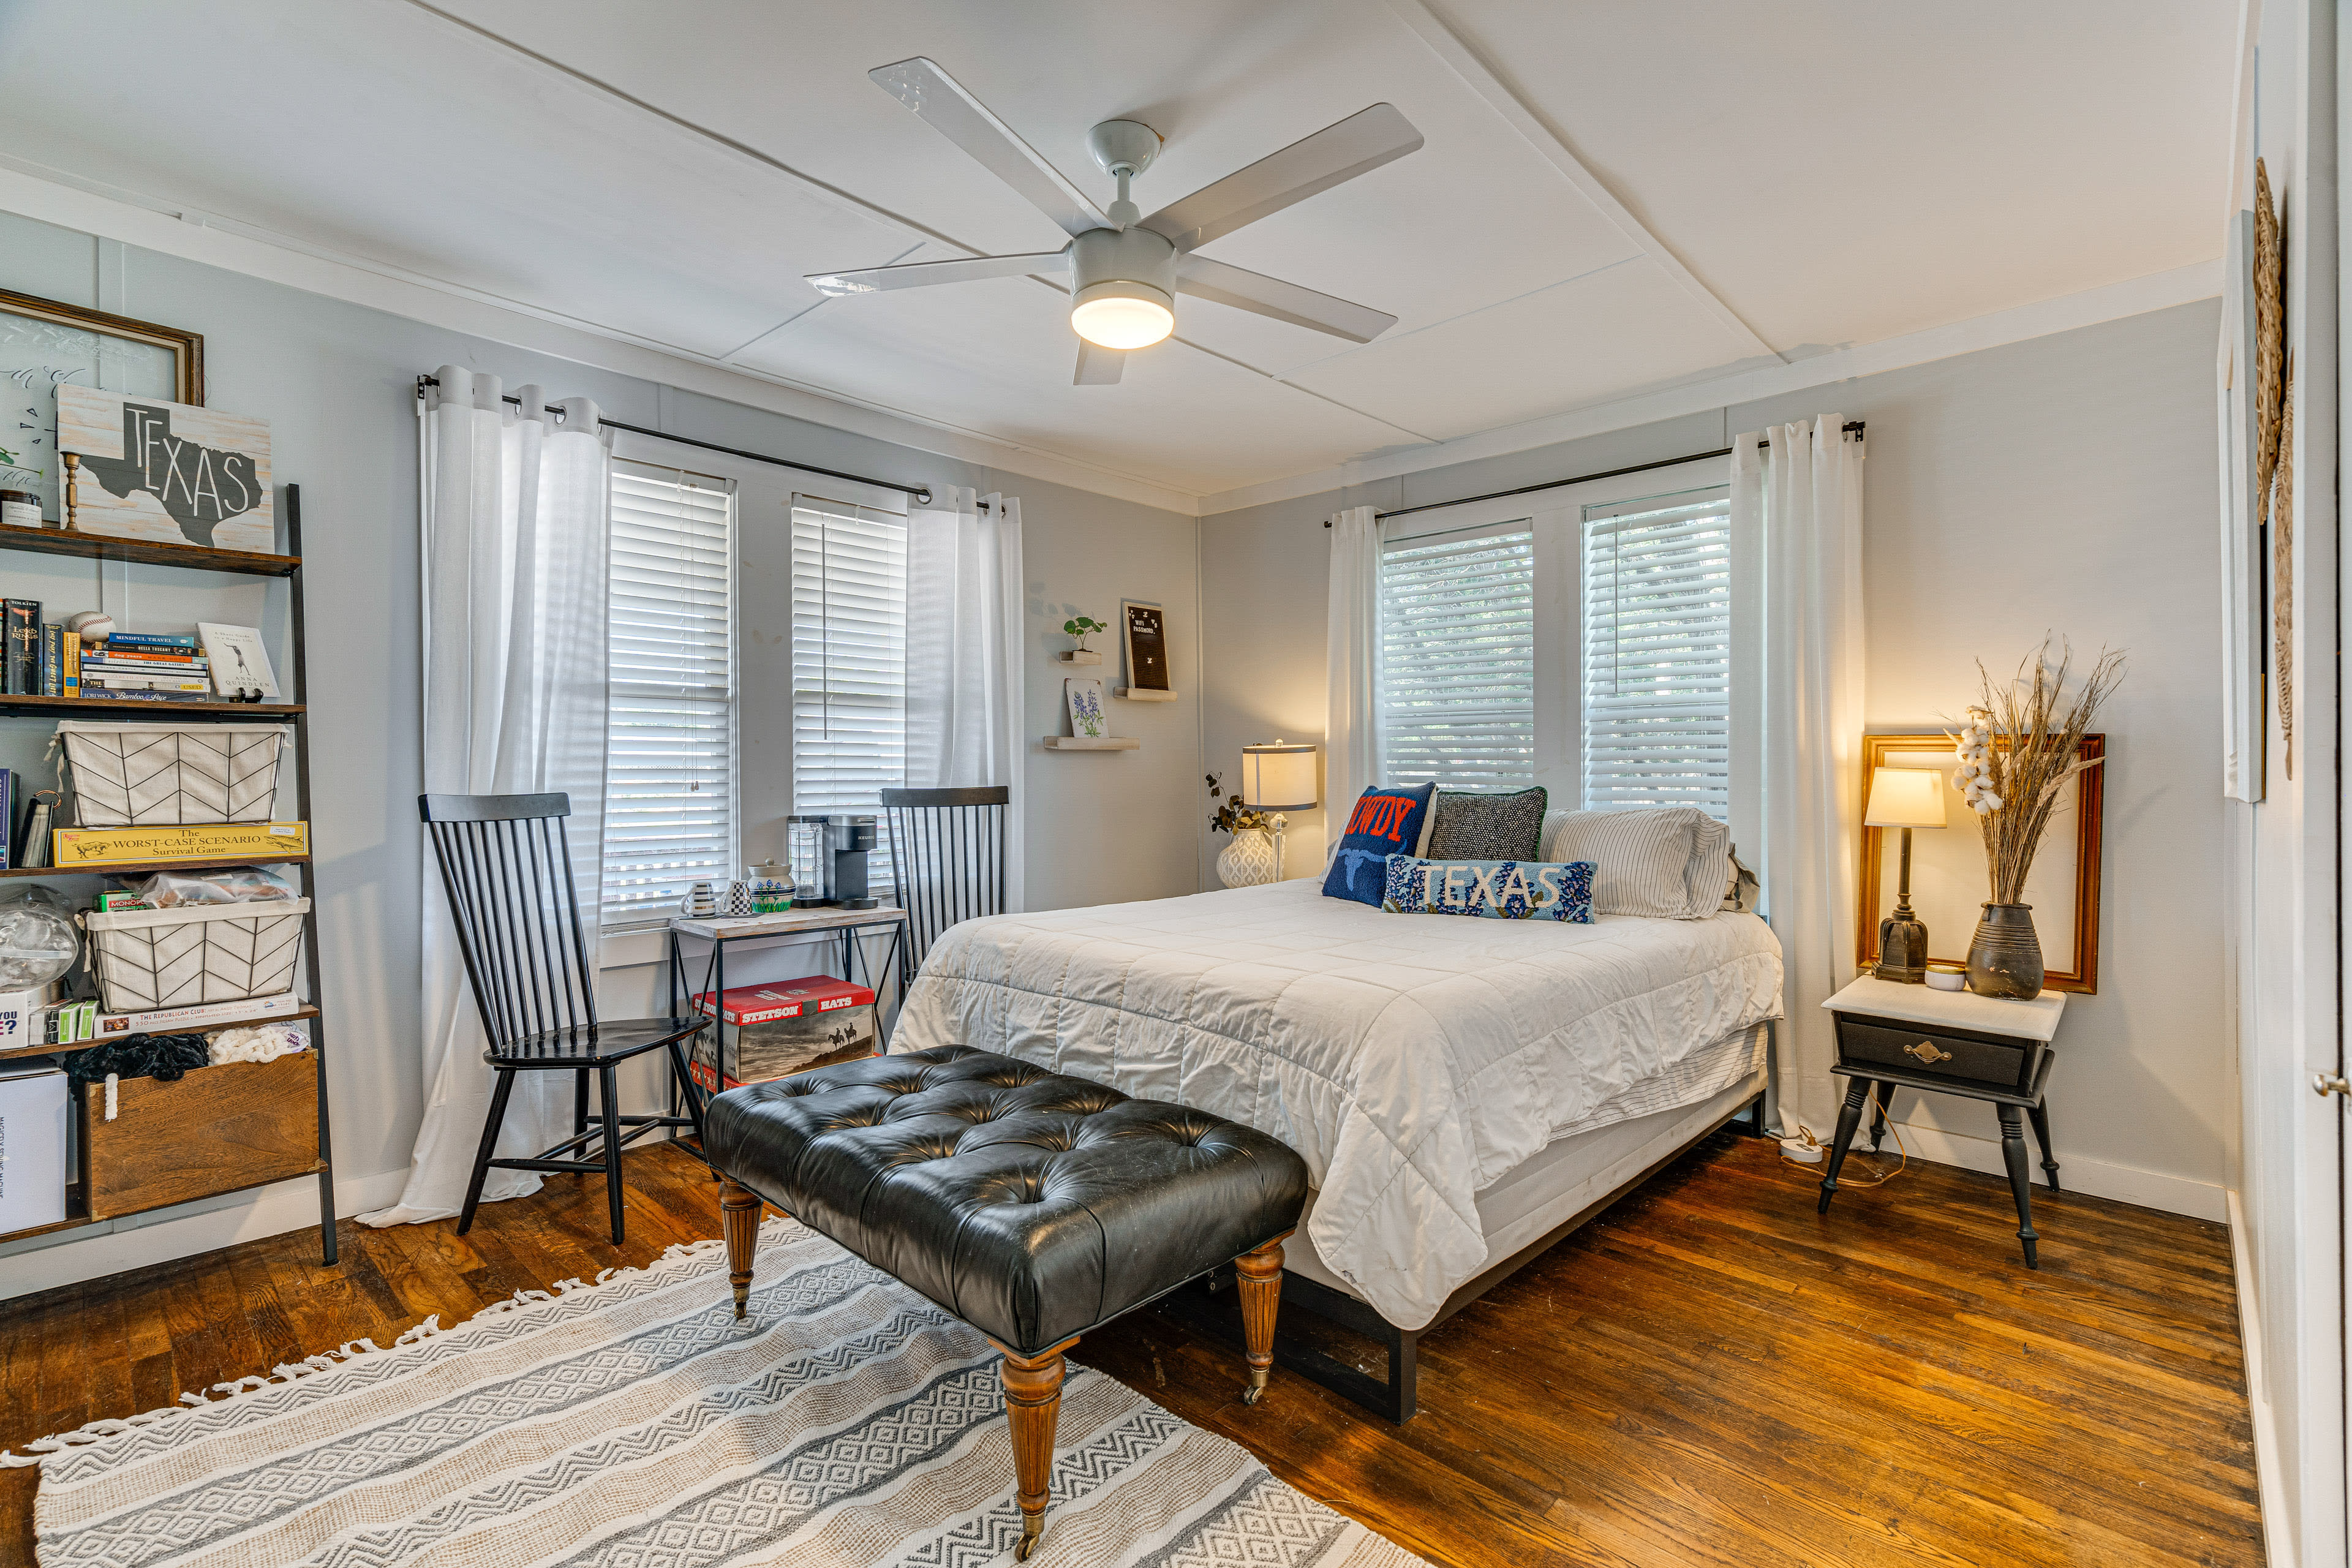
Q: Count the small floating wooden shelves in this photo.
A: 3